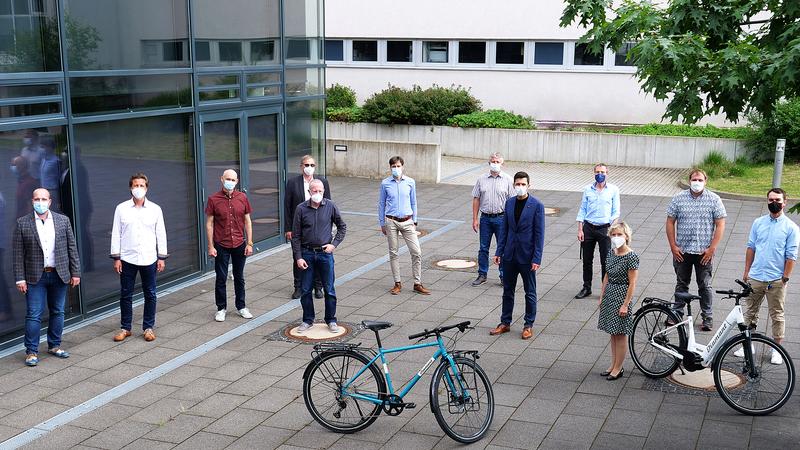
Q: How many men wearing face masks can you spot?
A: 11